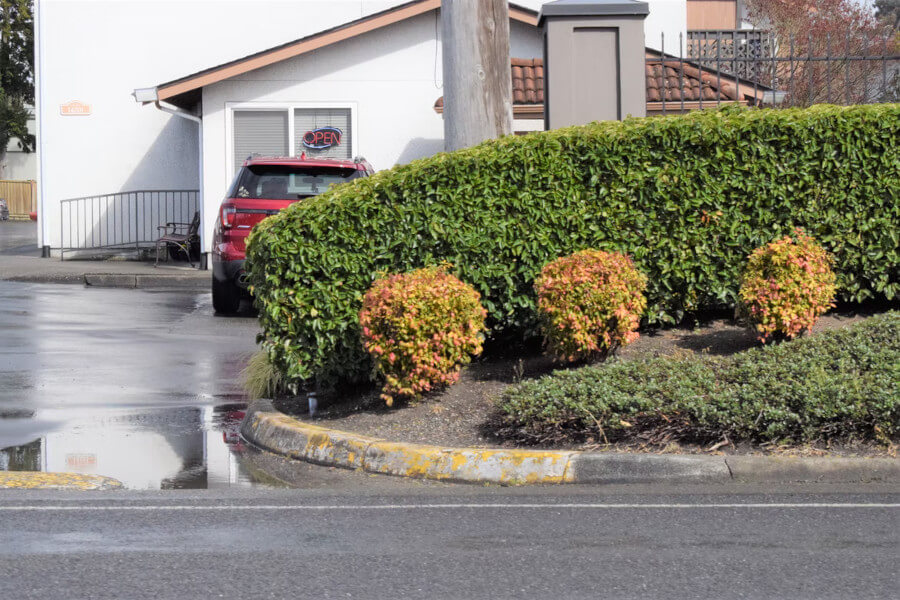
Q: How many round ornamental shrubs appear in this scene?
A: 3